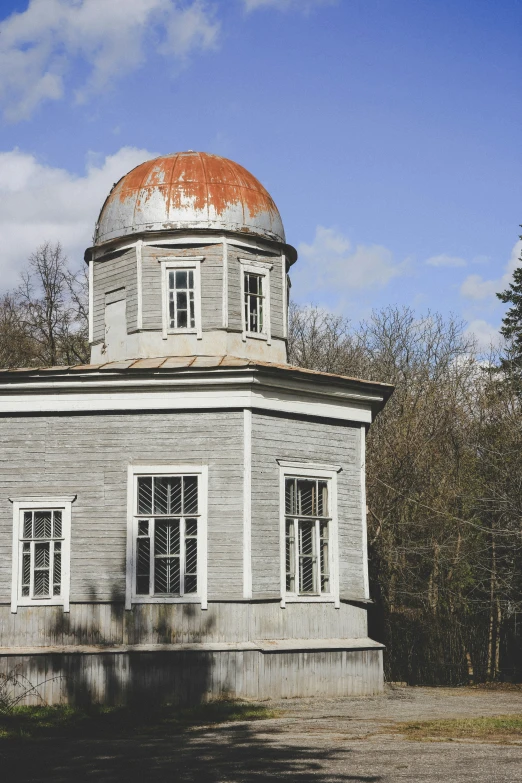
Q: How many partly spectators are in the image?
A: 0